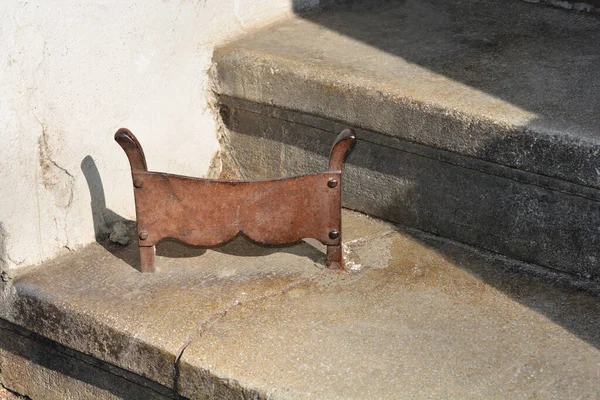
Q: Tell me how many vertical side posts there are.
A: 2